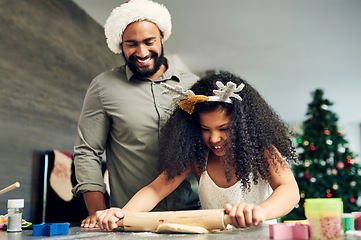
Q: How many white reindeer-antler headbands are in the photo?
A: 1